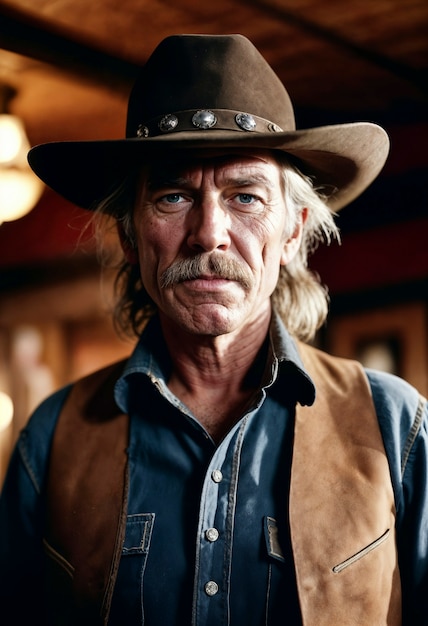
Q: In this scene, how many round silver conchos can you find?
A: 5